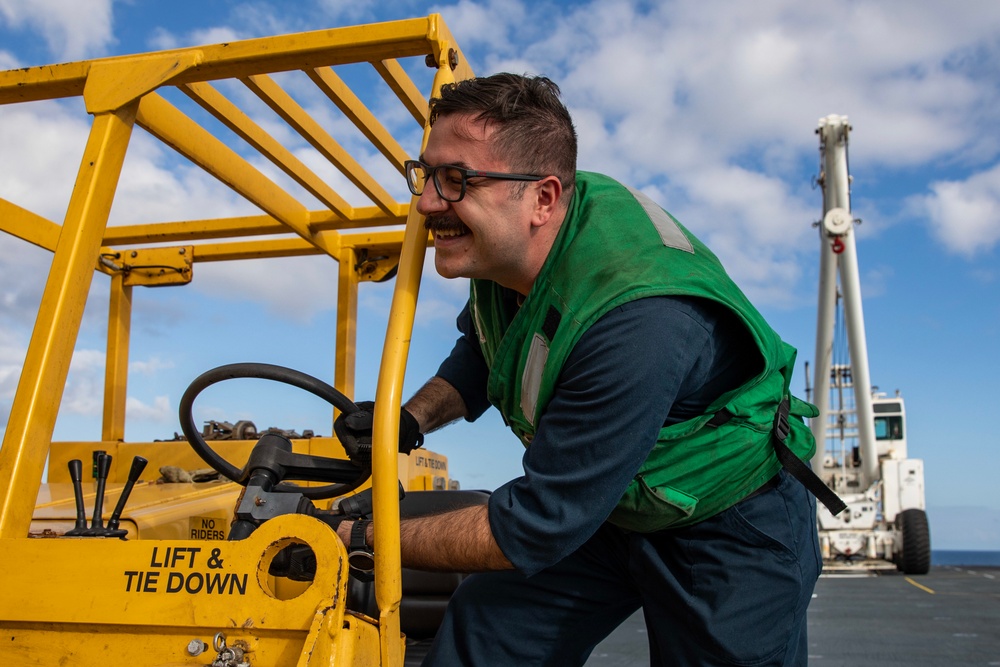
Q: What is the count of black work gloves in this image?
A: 2